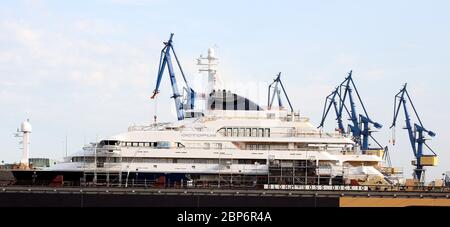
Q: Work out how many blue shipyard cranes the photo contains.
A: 5